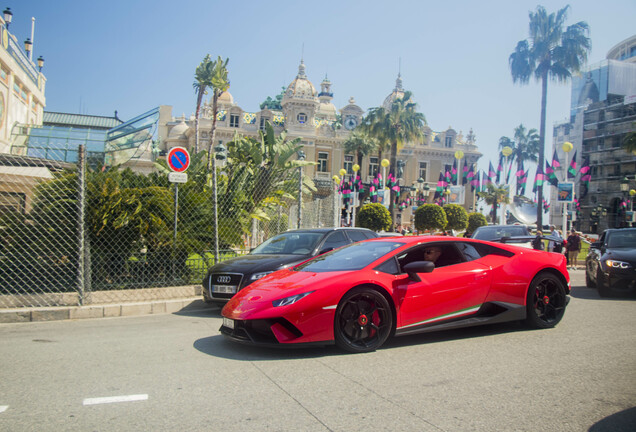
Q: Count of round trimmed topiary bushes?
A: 4